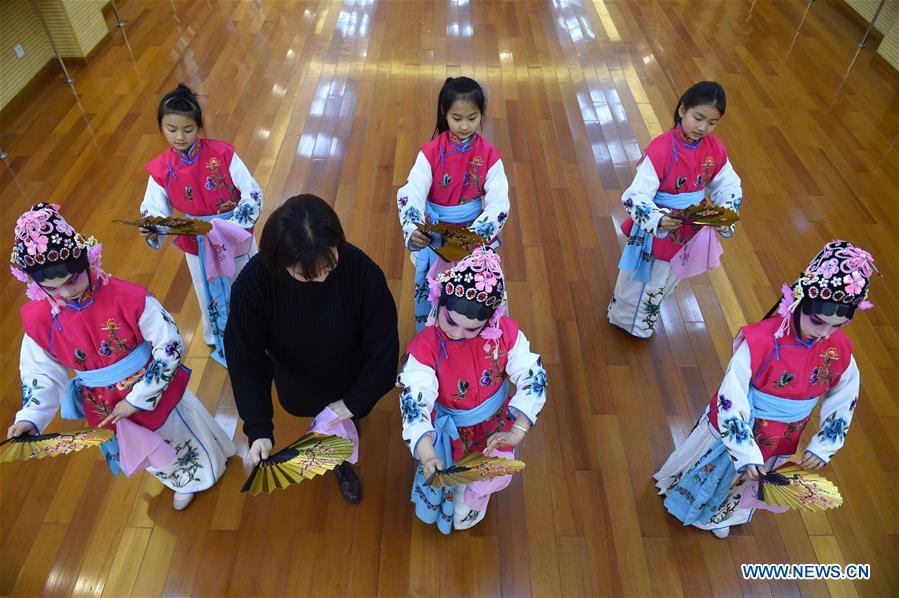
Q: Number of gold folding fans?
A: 7